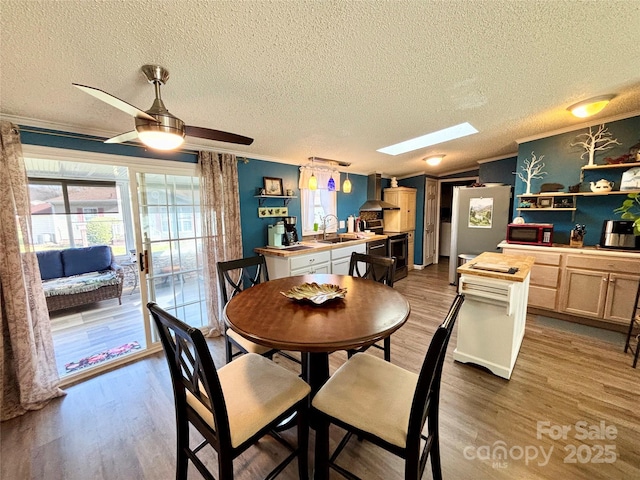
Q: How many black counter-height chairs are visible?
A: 4